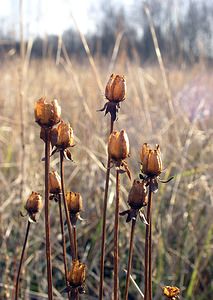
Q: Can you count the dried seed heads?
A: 11